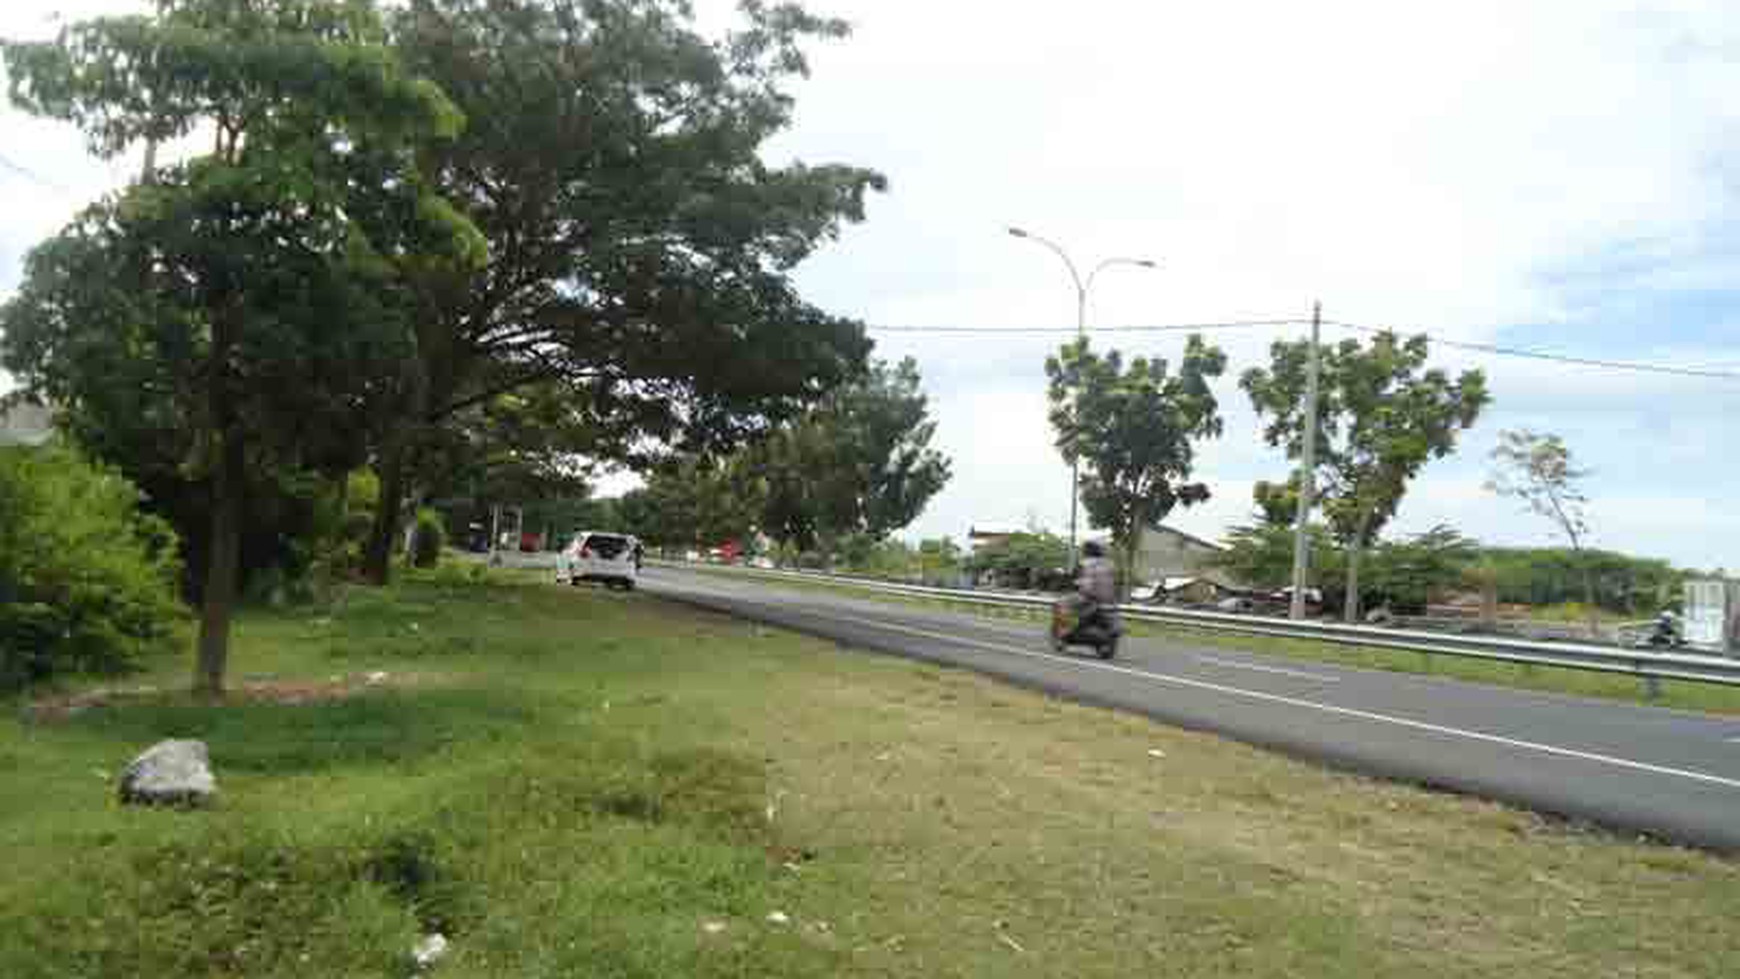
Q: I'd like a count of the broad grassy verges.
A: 1